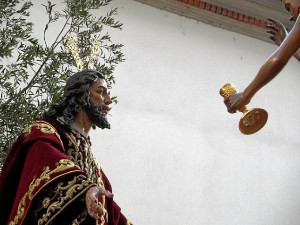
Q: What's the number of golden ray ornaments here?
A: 2